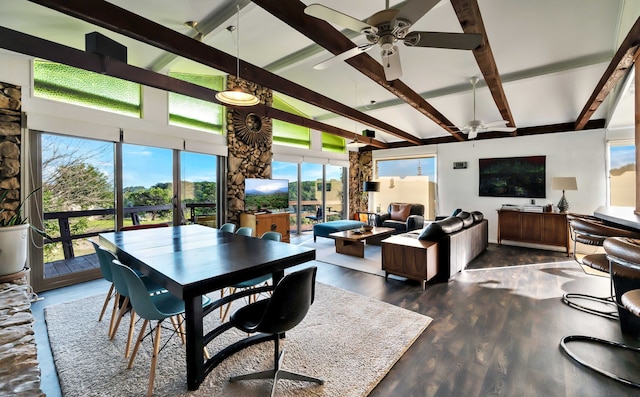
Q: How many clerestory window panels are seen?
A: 4